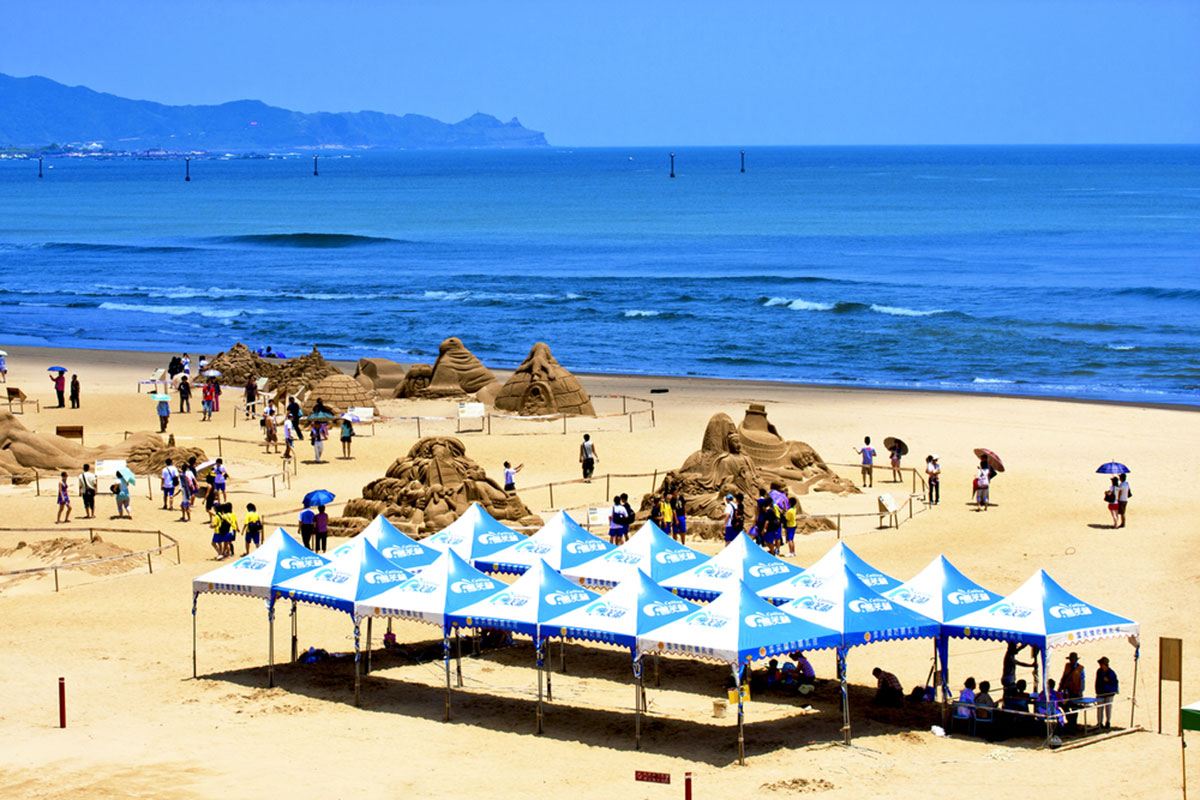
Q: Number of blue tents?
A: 15